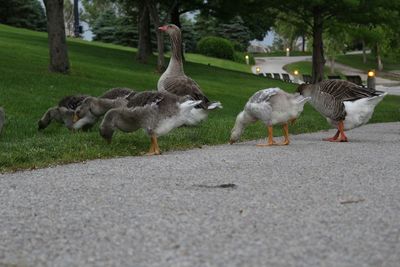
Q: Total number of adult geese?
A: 2